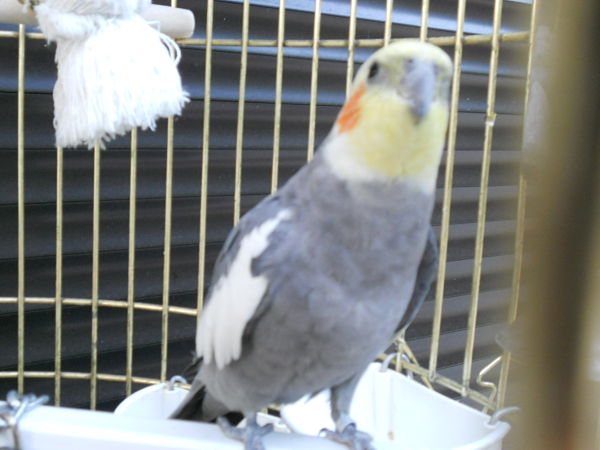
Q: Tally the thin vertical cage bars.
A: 15